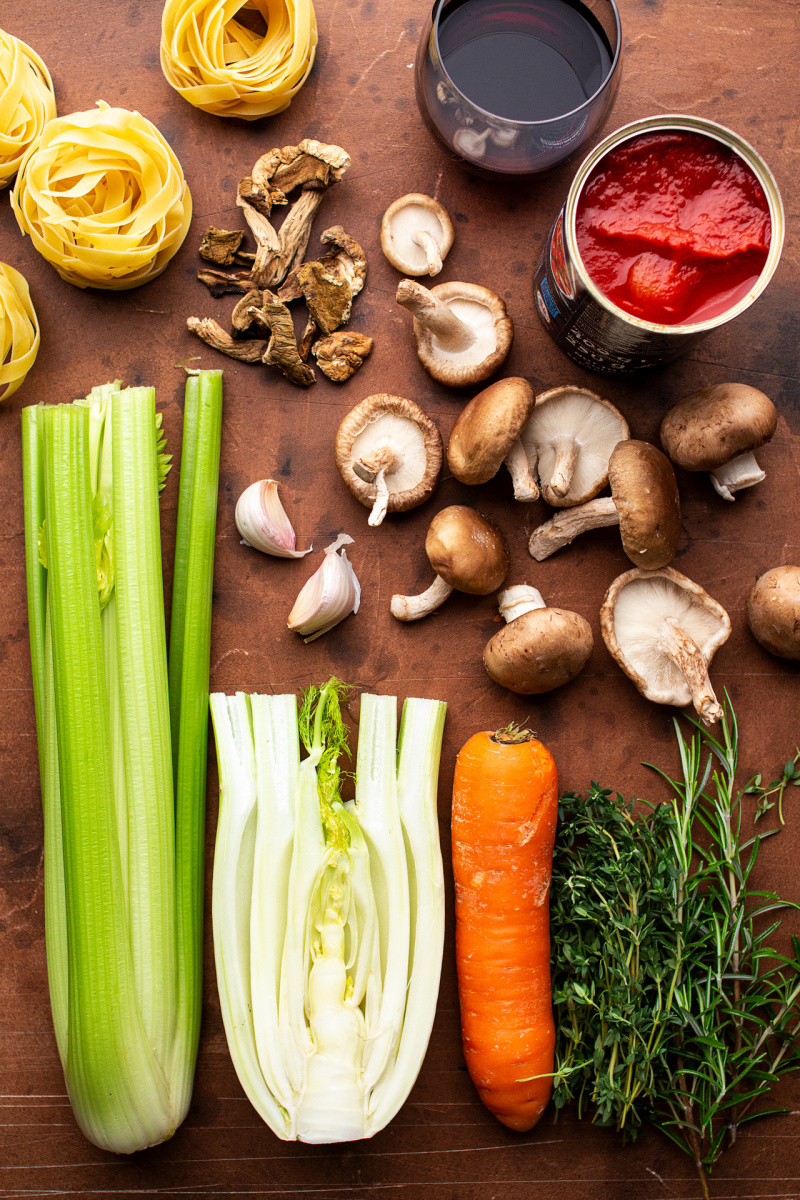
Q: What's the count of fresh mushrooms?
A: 11